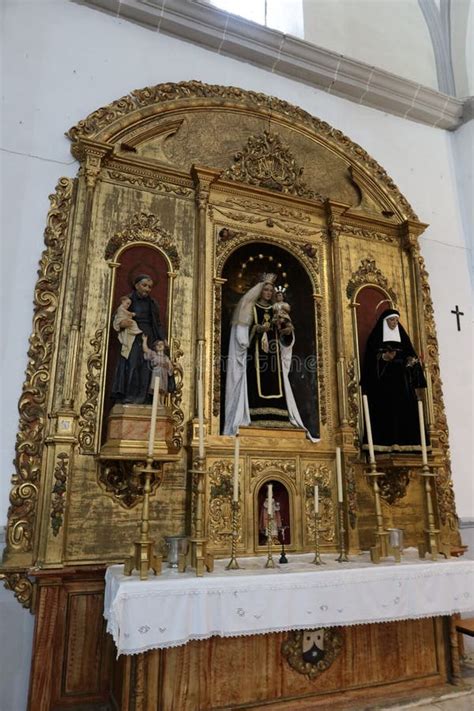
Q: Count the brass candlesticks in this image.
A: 8